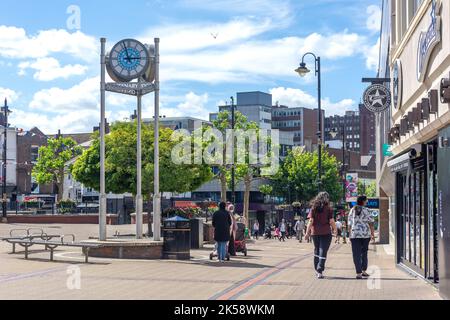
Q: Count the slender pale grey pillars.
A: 3